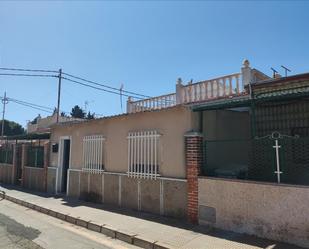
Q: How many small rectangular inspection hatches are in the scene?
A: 1